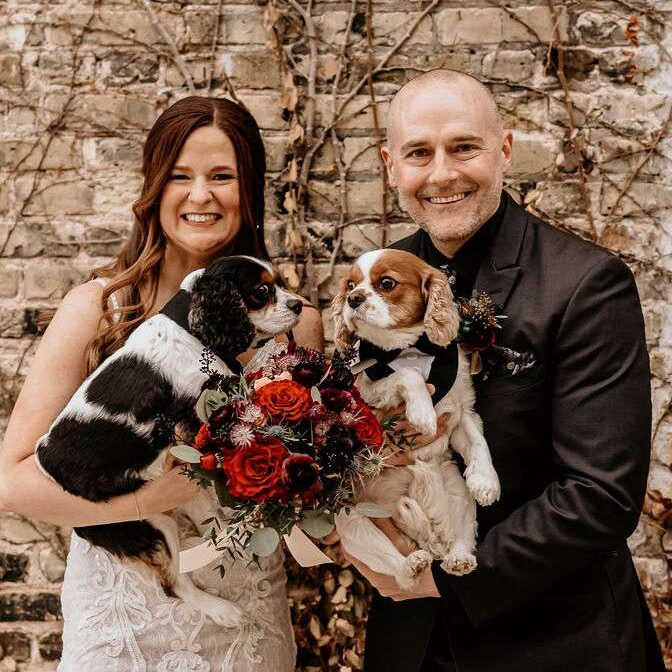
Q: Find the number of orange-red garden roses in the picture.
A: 3